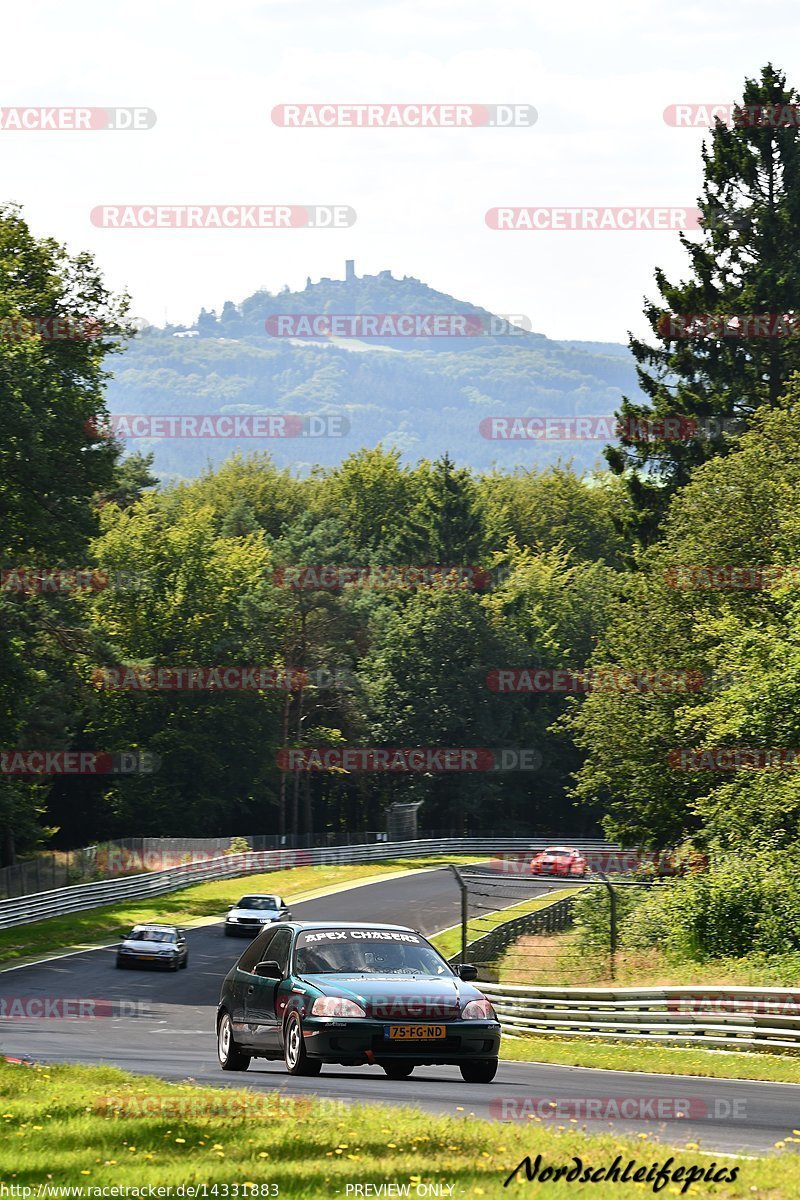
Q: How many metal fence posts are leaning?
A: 2